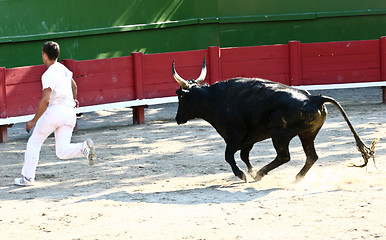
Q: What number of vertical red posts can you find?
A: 6